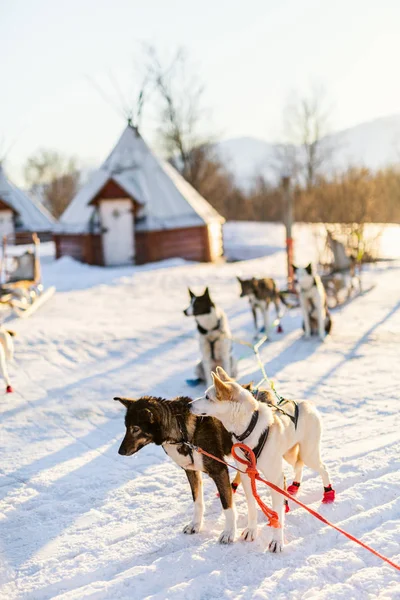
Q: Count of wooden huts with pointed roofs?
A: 2